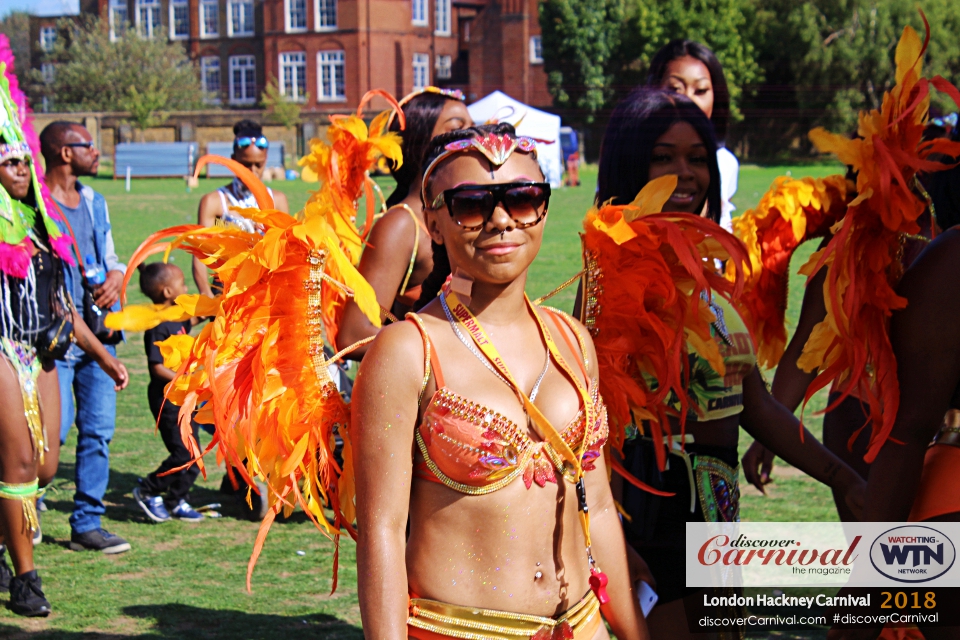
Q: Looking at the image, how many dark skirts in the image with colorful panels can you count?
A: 1